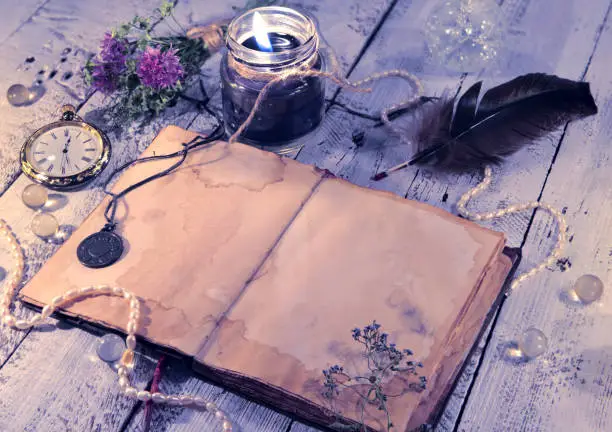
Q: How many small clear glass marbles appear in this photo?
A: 6